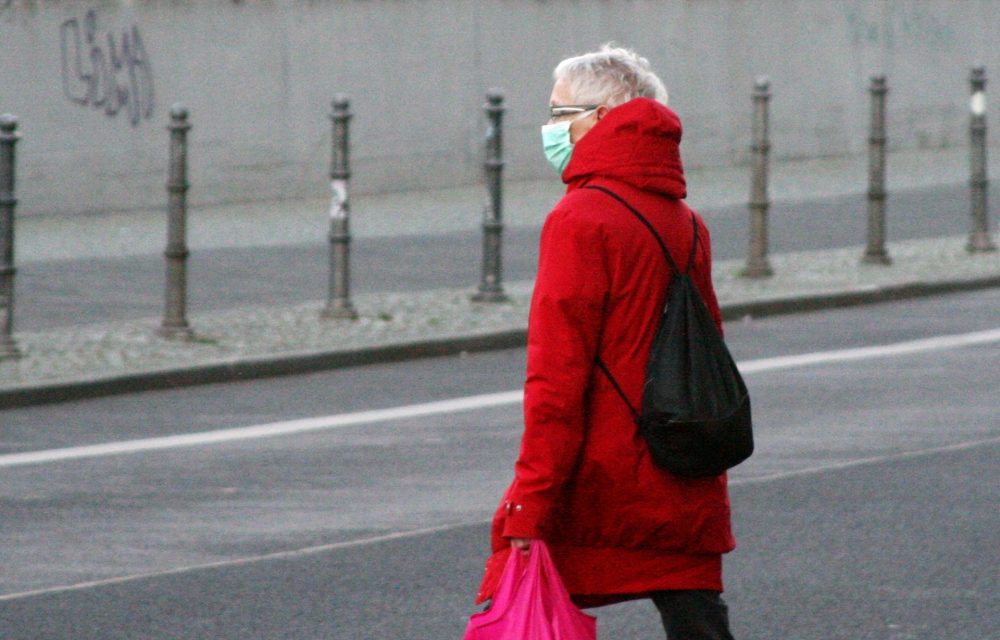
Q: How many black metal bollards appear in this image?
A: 7